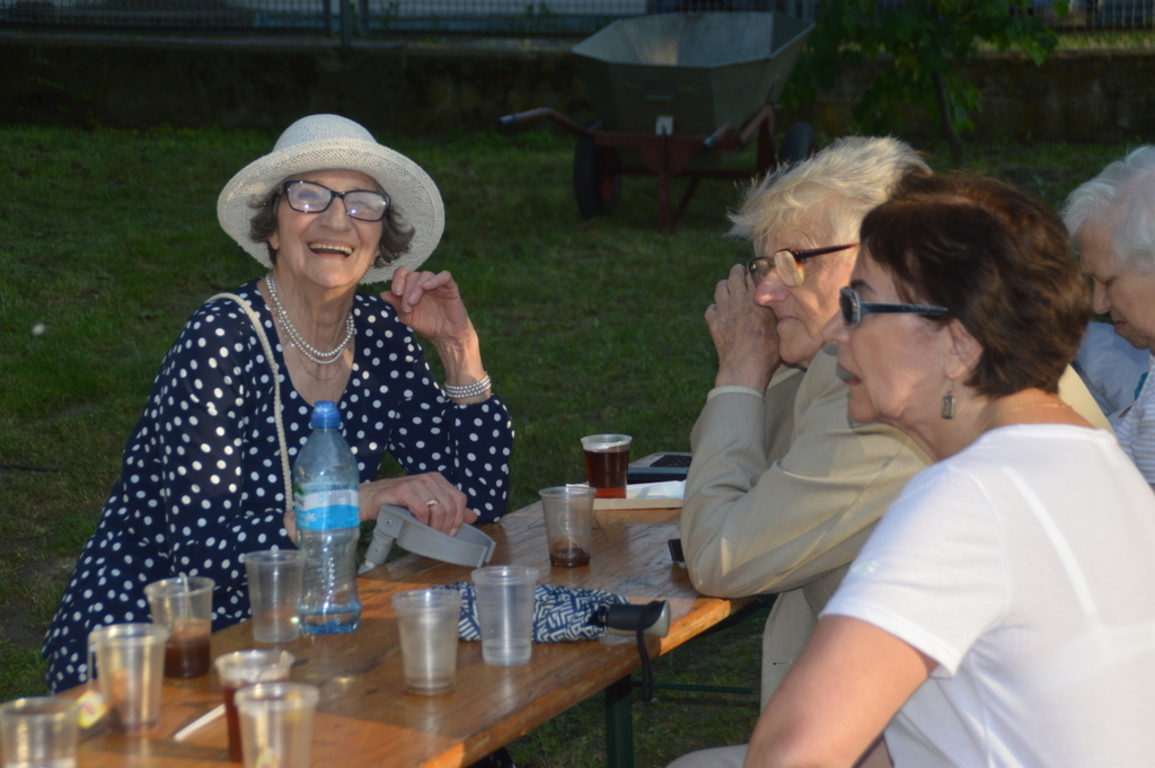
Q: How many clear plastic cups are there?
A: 10